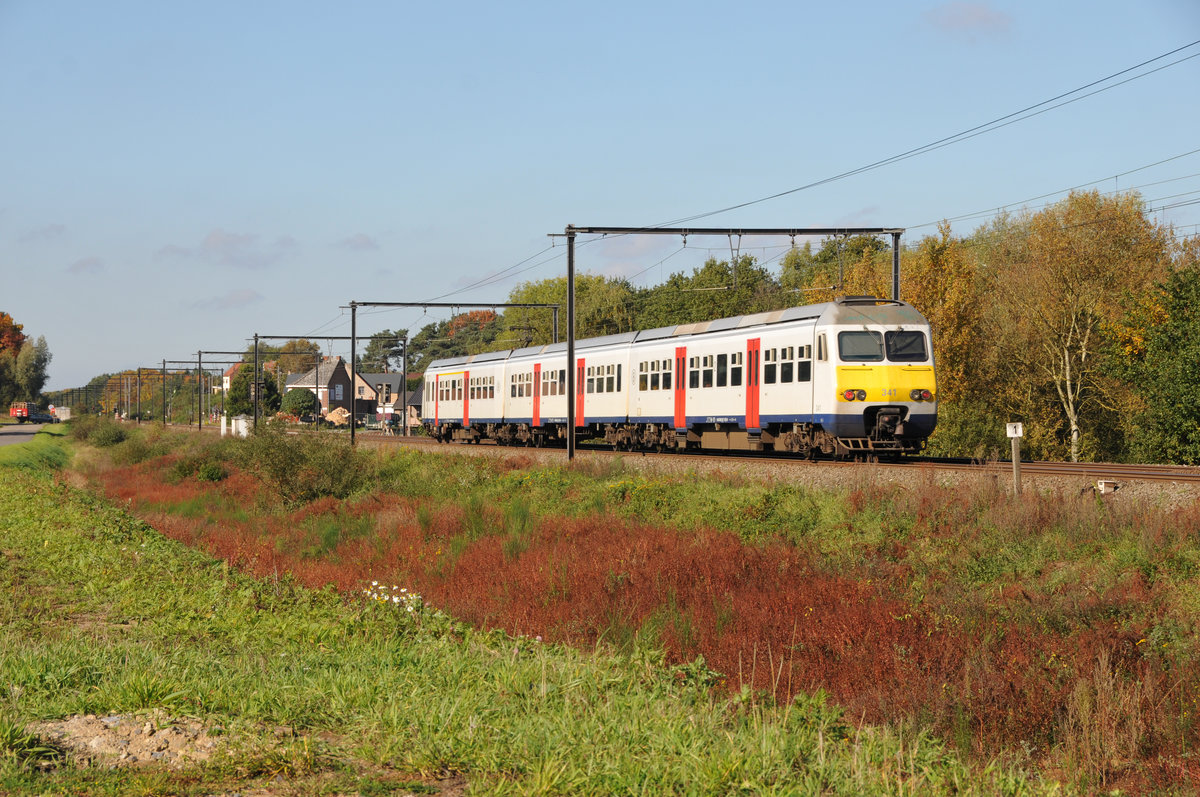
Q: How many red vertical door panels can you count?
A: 6